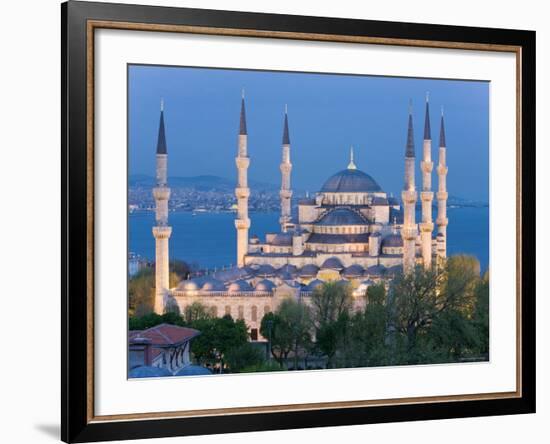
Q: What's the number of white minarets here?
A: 6